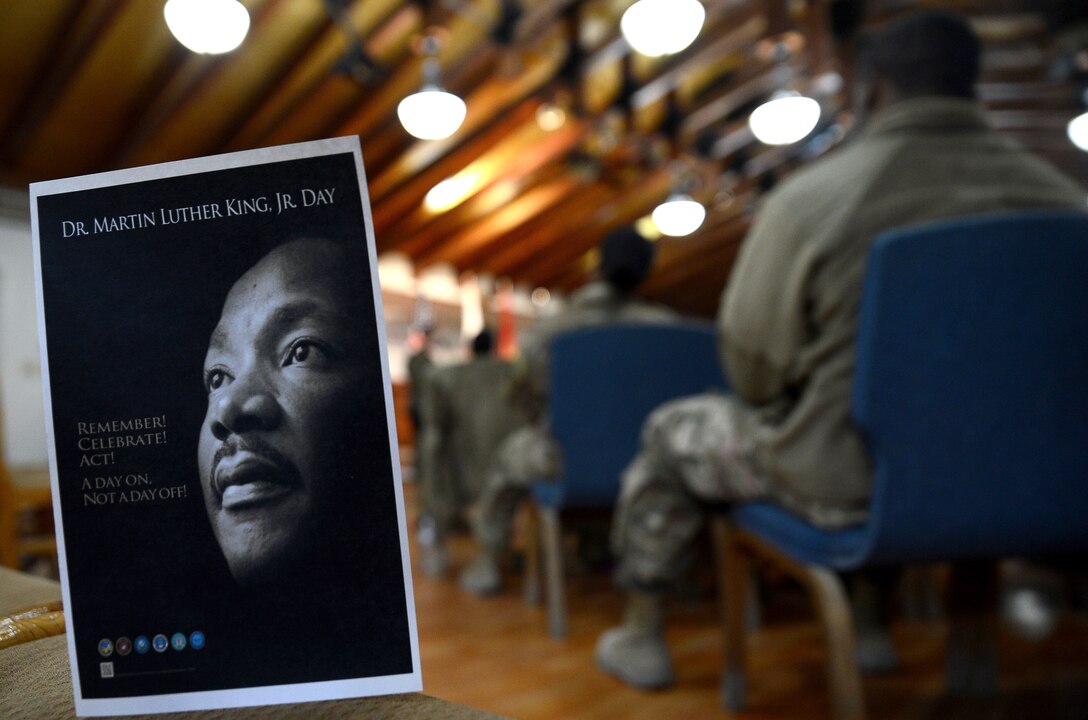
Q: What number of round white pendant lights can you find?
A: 6